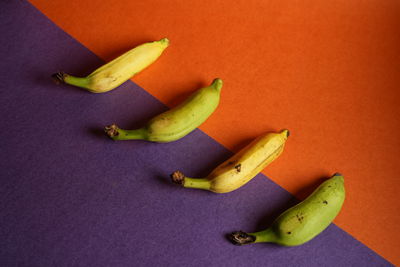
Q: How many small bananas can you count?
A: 4